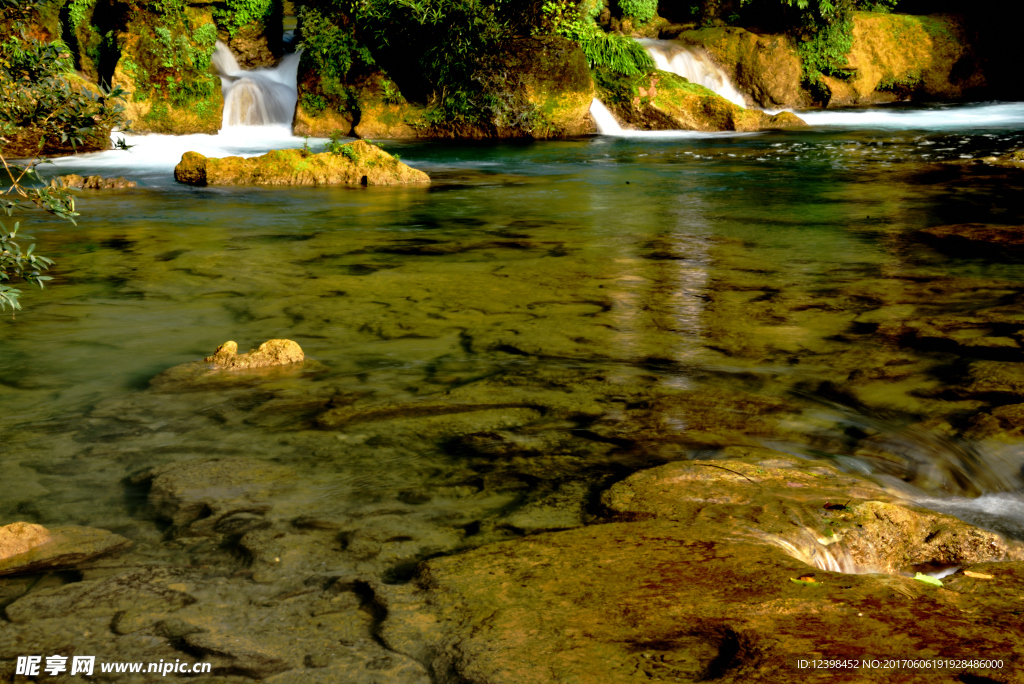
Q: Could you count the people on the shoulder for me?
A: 0